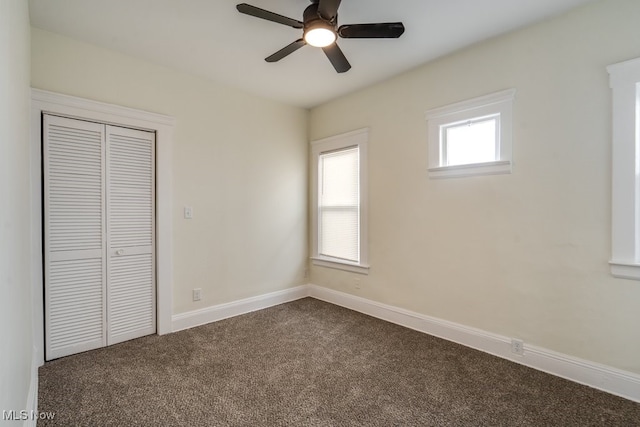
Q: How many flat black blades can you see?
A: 5